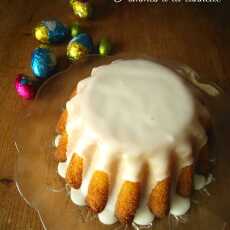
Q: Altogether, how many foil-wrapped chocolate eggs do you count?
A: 7